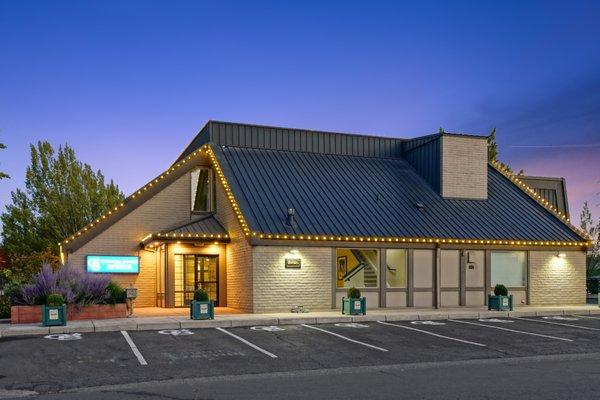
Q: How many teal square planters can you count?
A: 4